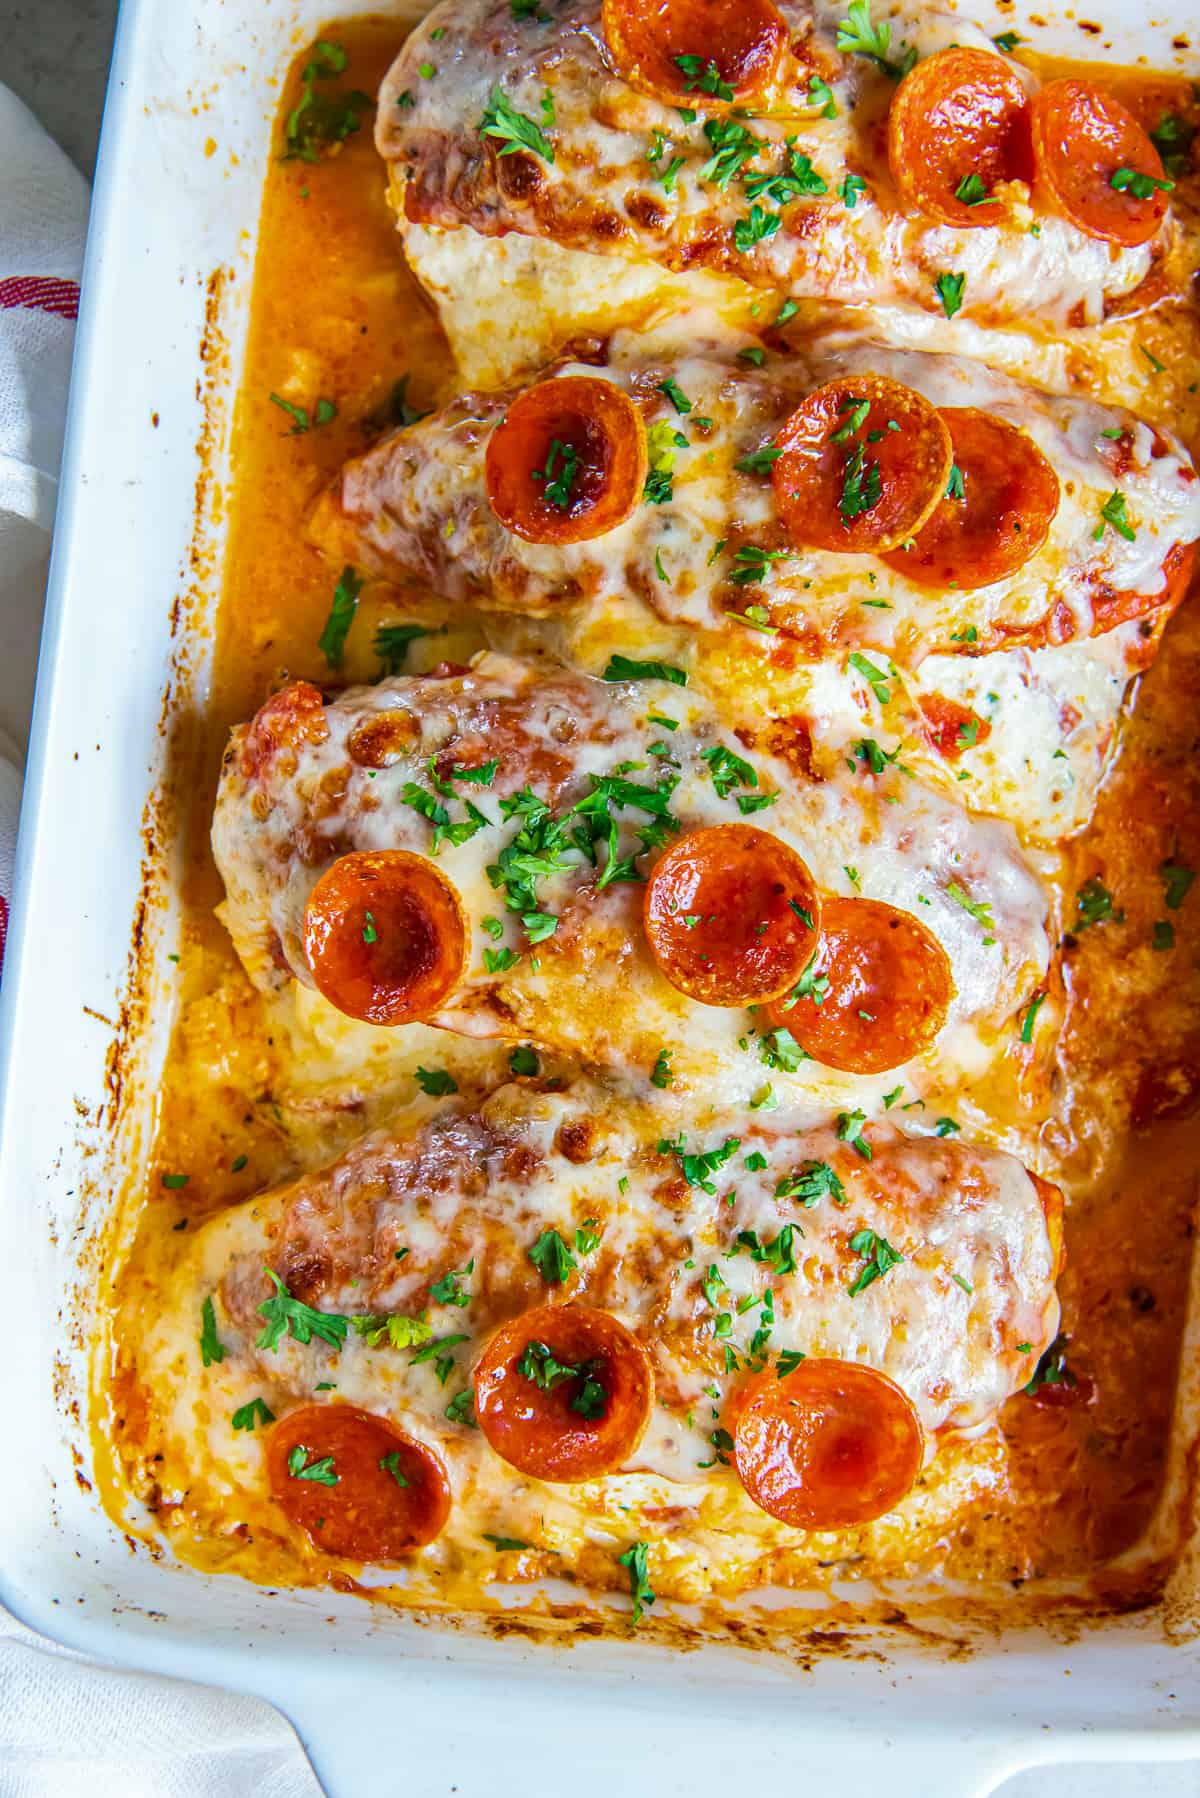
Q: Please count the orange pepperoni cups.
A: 12